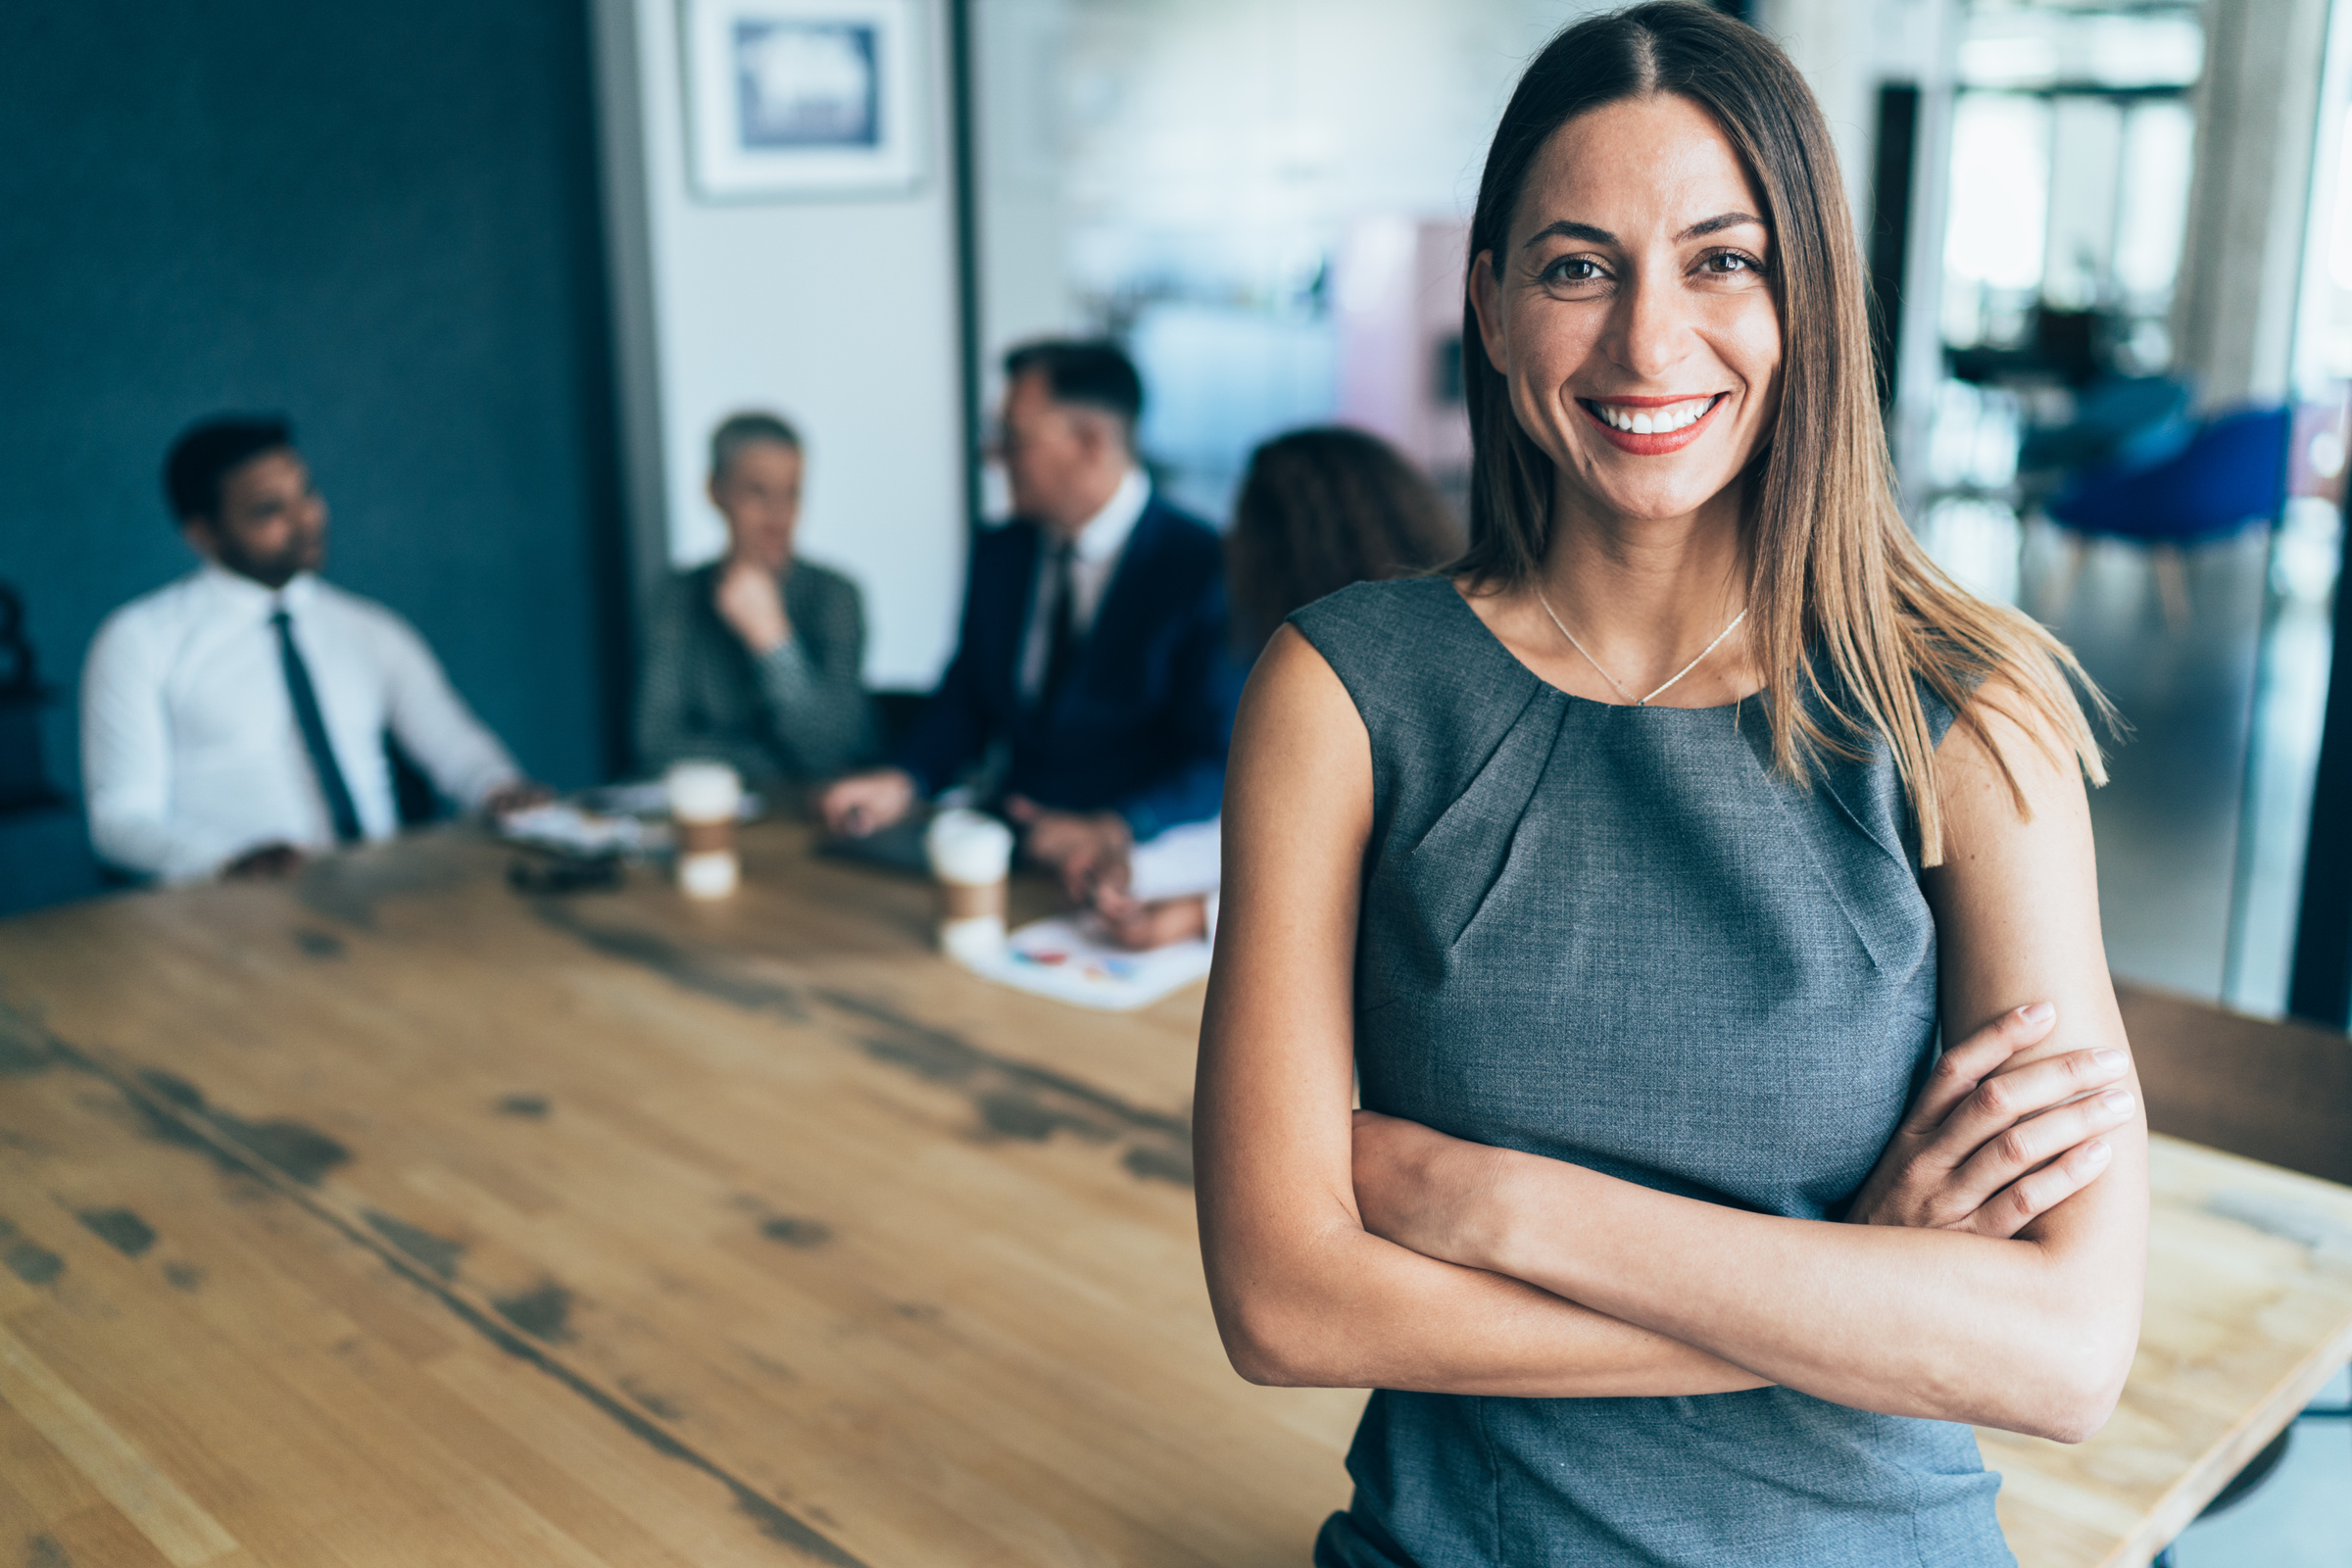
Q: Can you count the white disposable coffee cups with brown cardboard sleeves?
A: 2